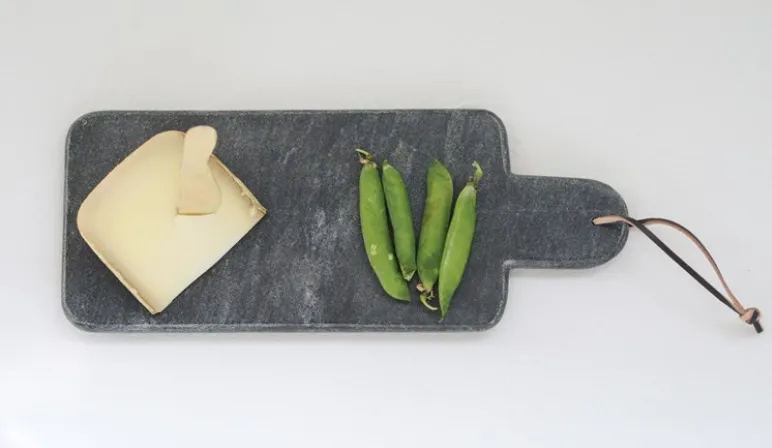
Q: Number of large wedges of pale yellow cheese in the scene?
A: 1